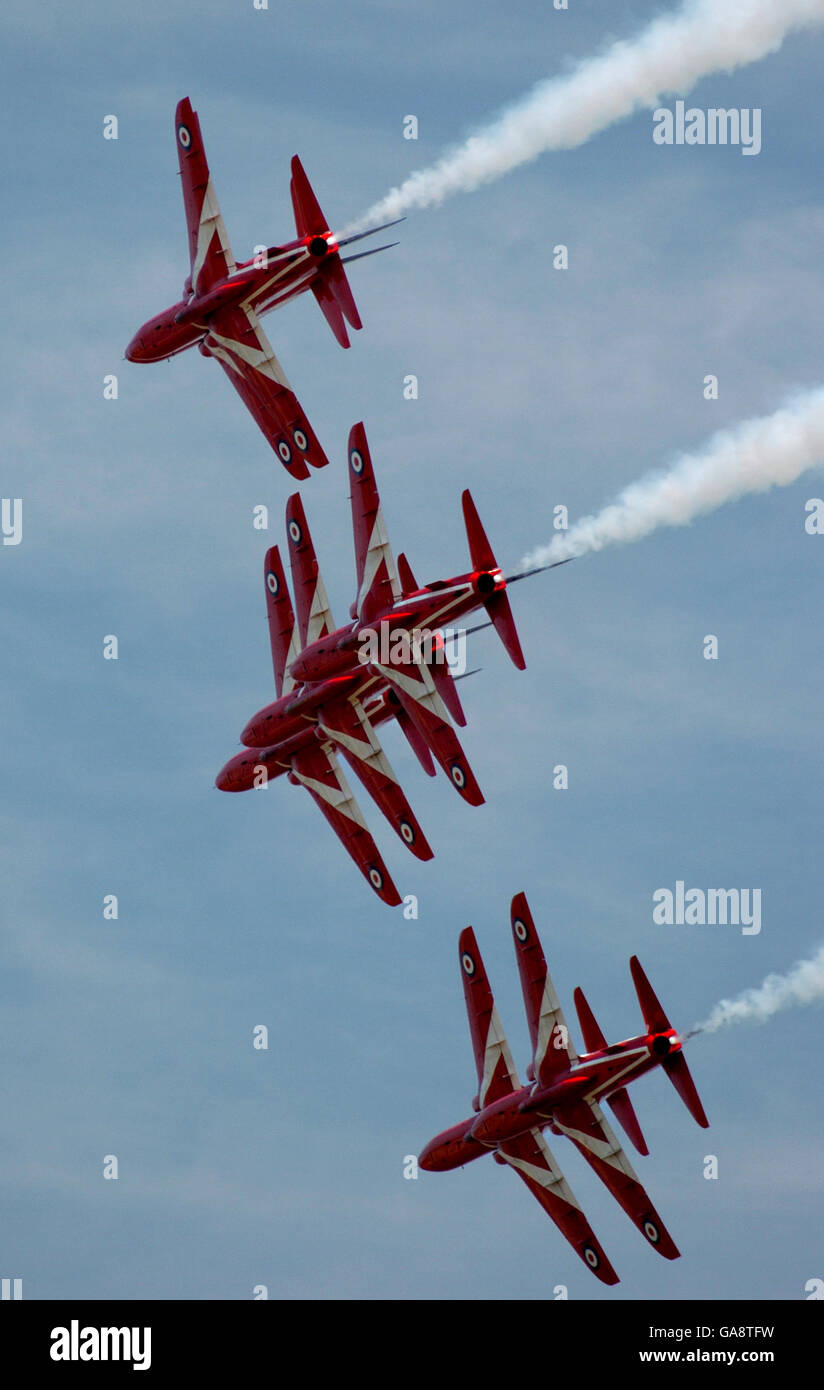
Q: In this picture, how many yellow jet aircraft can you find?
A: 0